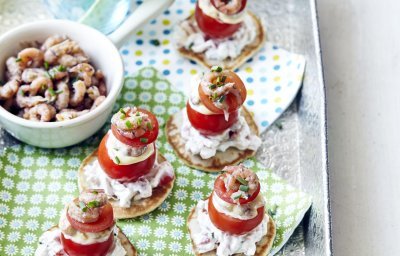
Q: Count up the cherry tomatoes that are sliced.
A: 5